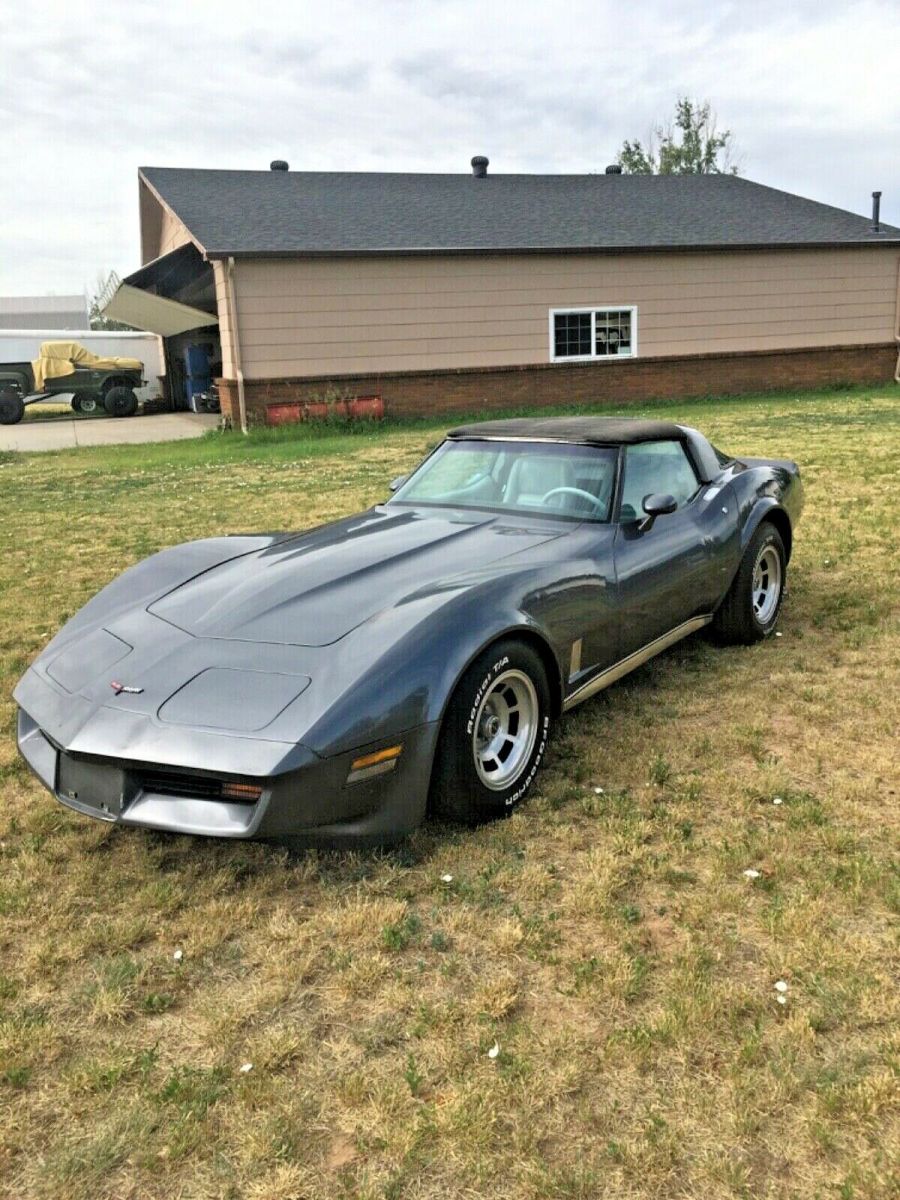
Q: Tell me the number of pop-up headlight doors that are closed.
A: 2